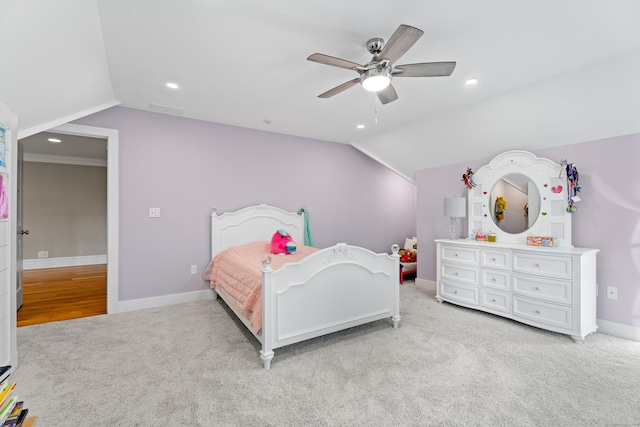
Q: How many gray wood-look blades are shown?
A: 5